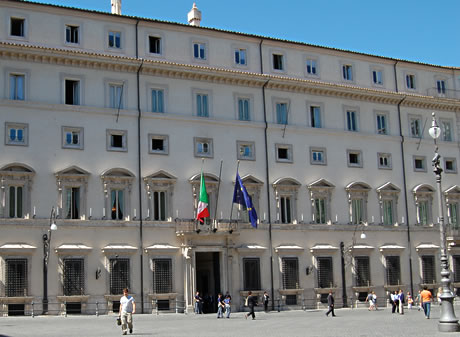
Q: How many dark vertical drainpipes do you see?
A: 3